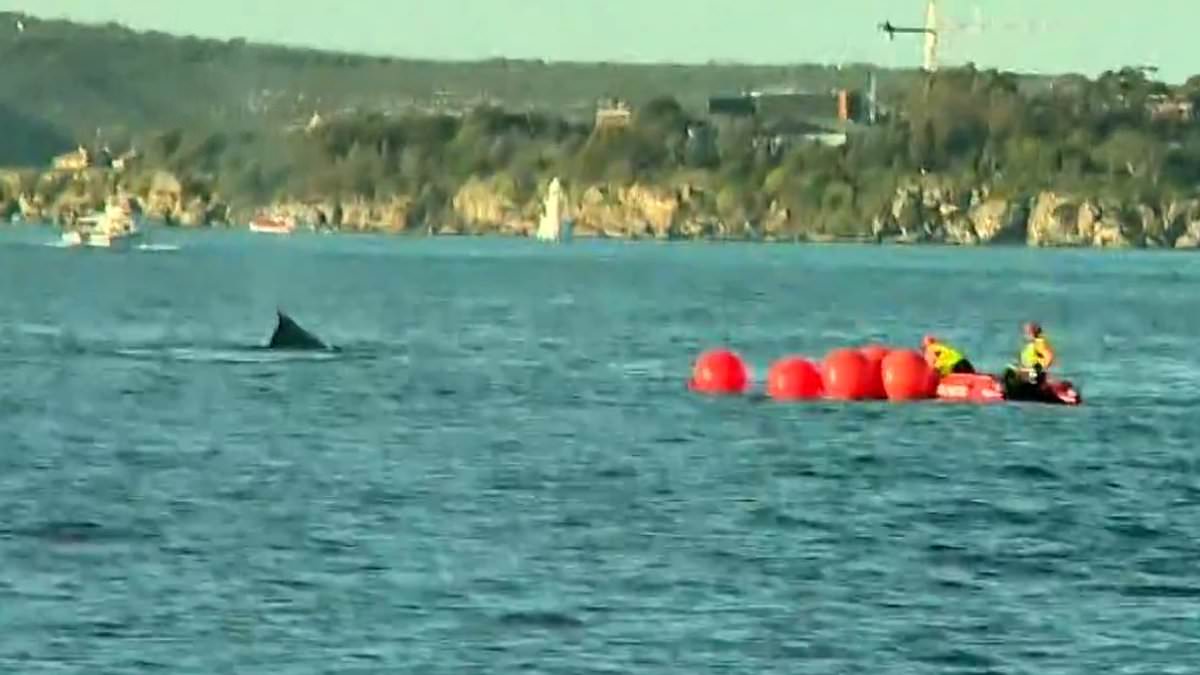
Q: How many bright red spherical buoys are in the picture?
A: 5